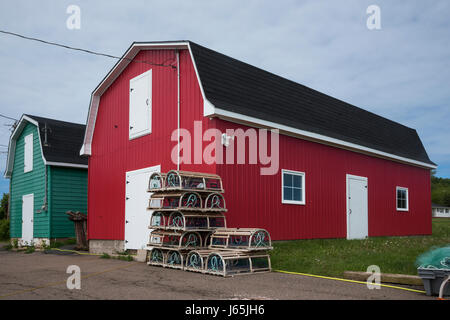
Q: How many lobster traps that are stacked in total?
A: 13